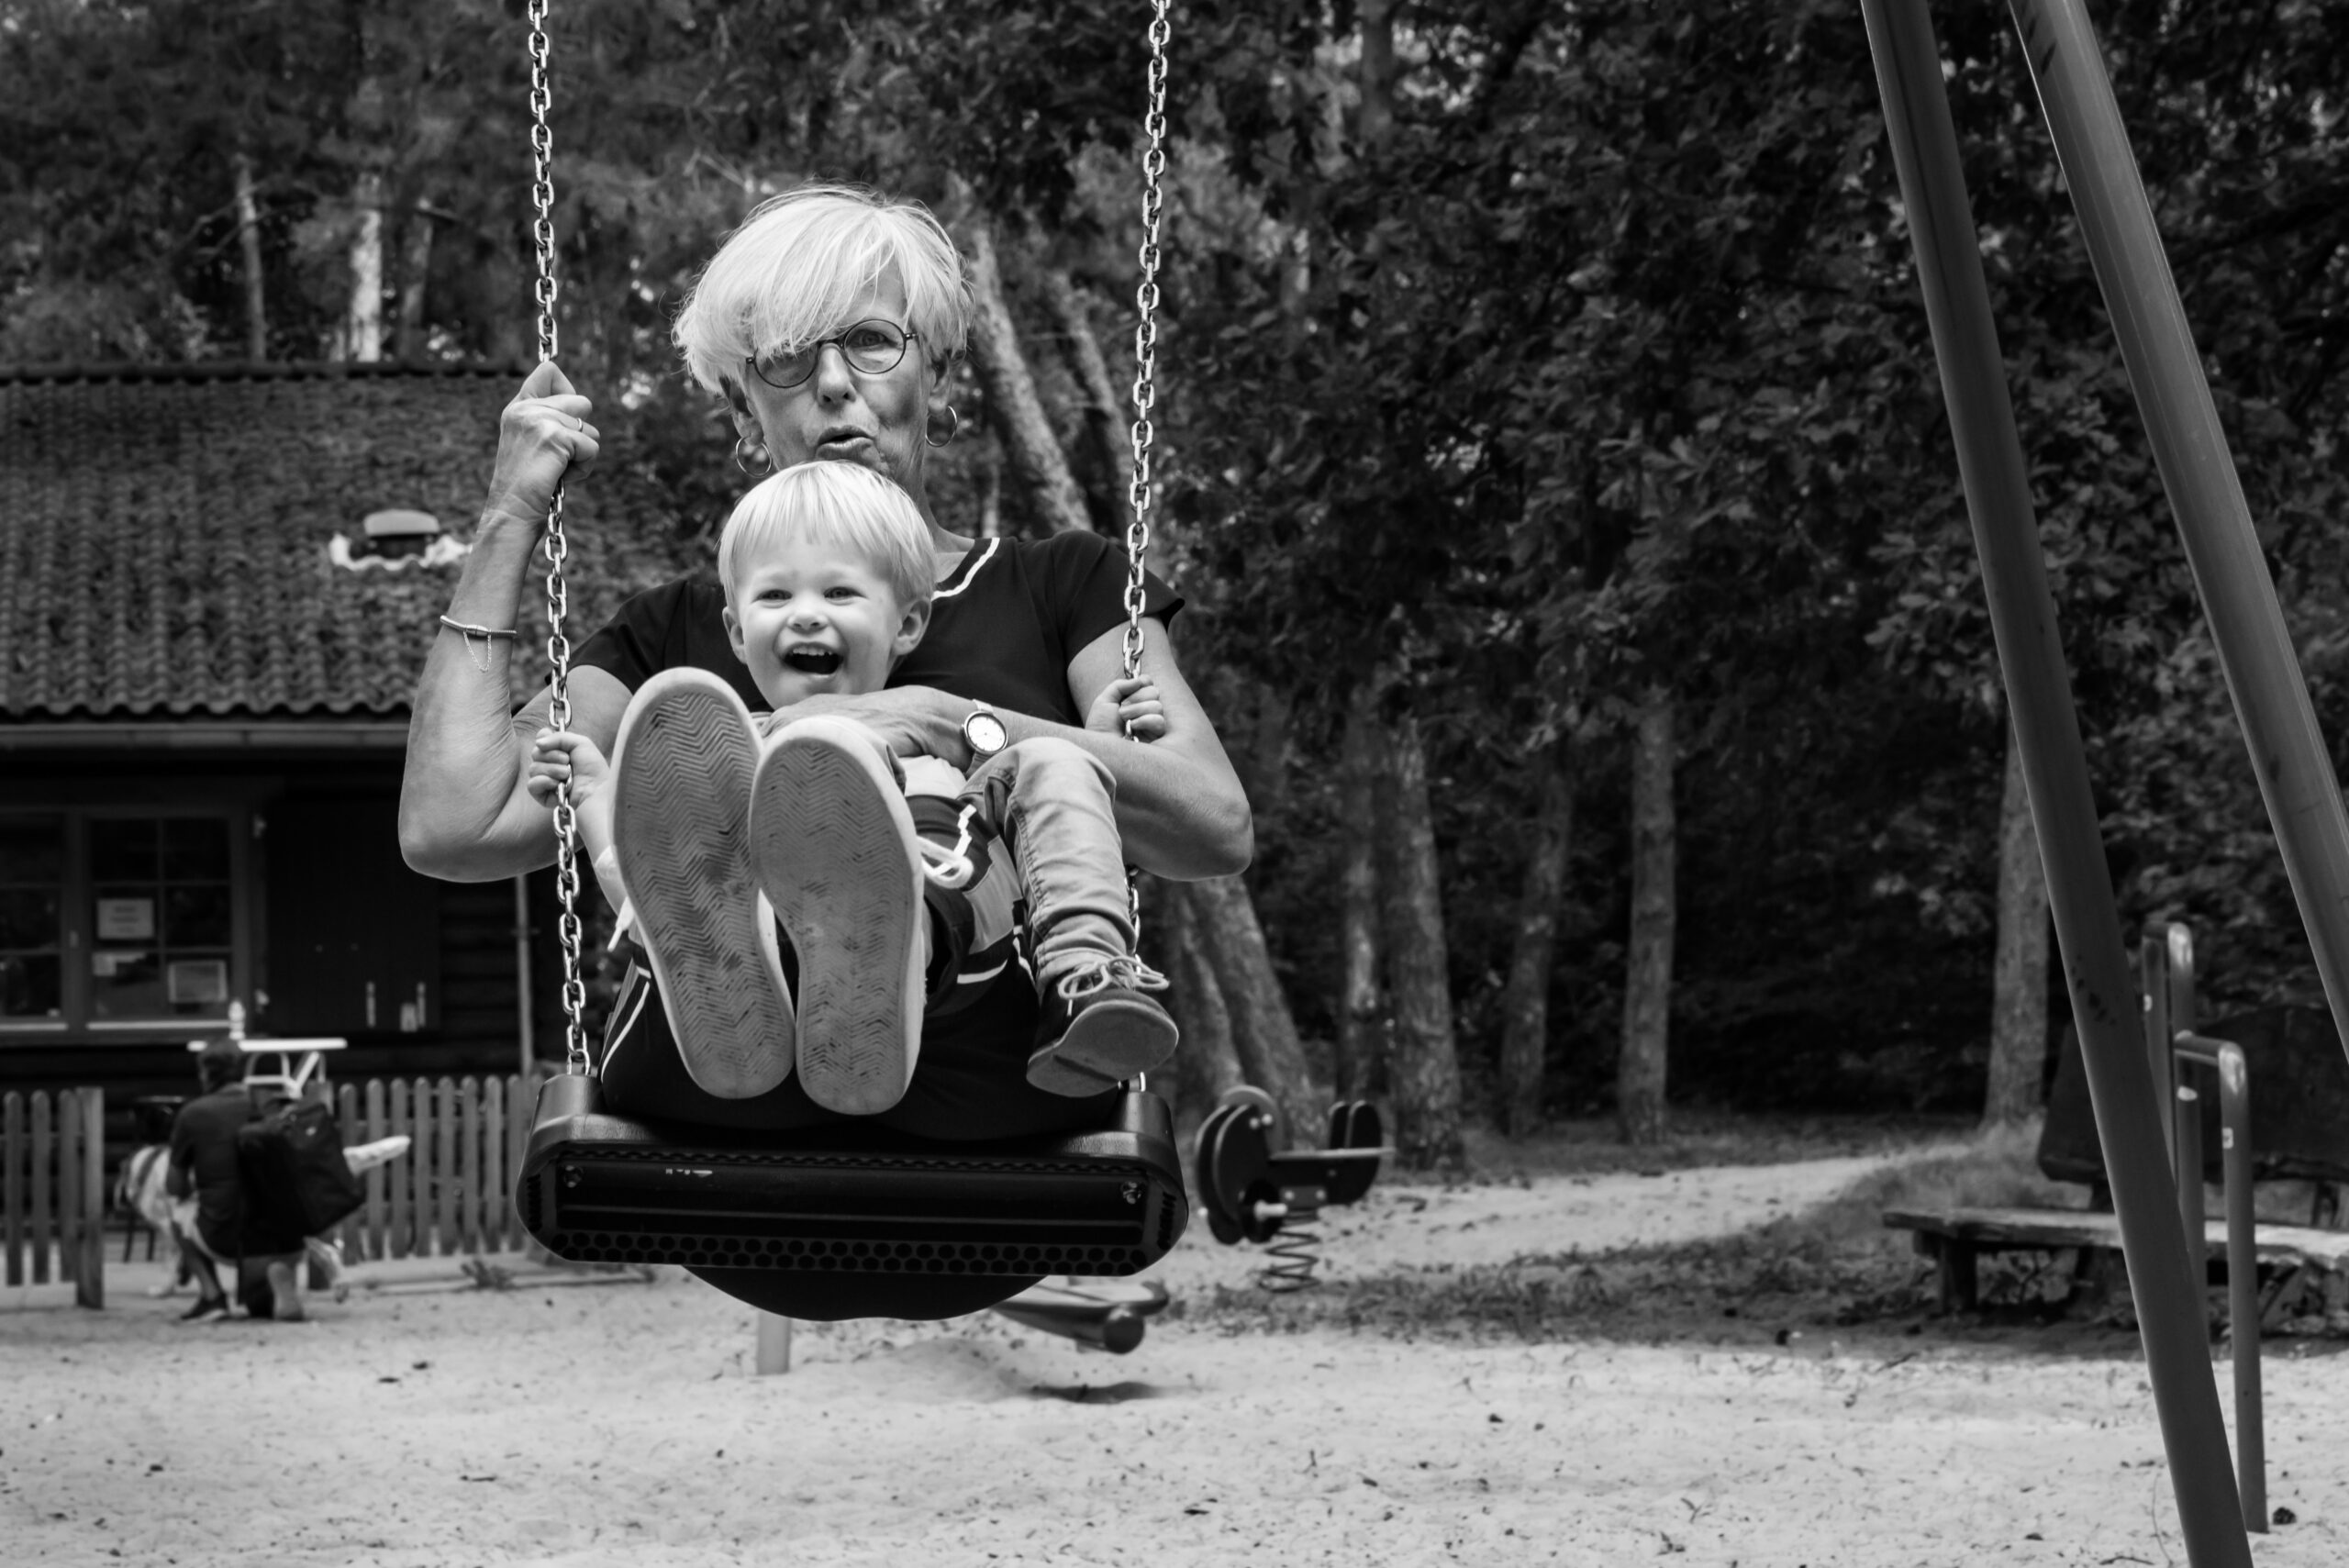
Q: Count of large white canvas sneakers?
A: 2